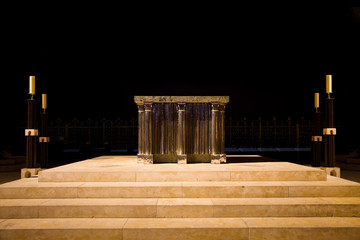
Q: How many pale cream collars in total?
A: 4